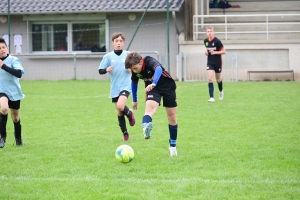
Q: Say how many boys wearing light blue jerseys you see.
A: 2